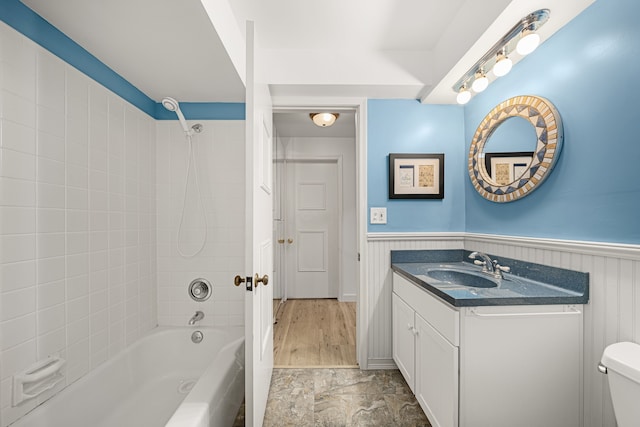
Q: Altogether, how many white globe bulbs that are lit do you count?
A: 4